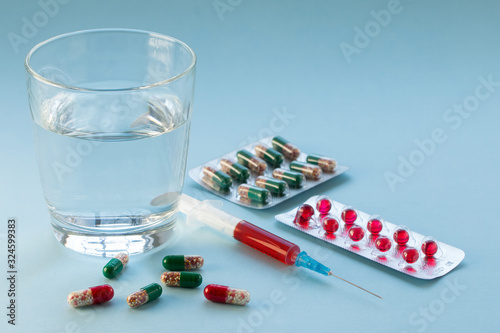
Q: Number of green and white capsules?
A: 14